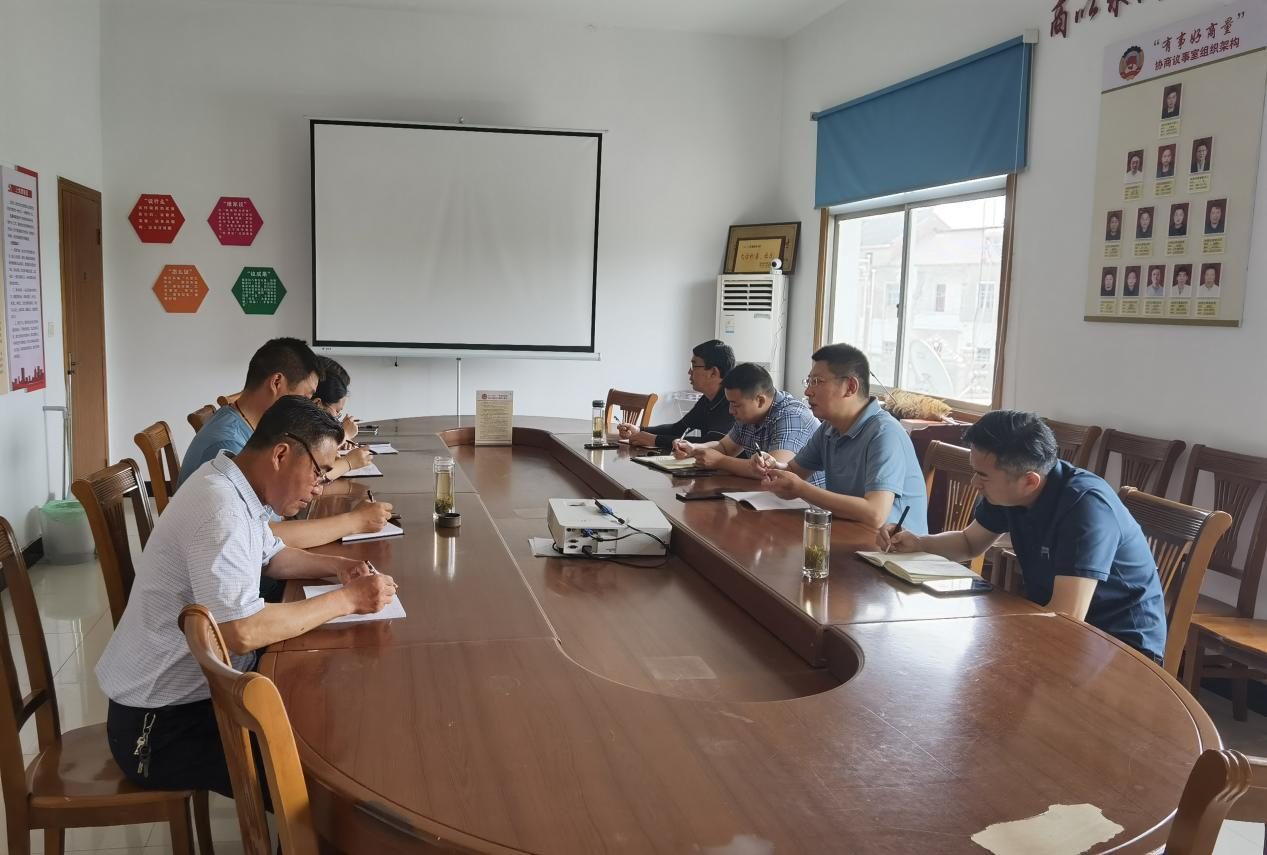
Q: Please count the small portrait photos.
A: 13